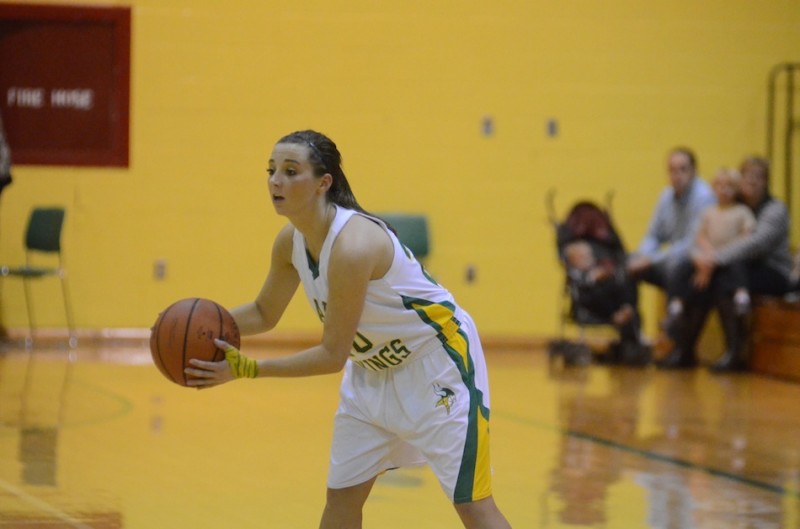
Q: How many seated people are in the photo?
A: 4